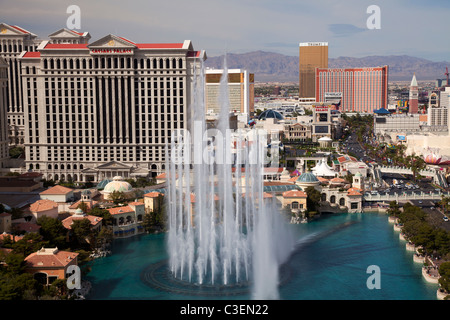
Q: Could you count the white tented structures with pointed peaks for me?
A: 1